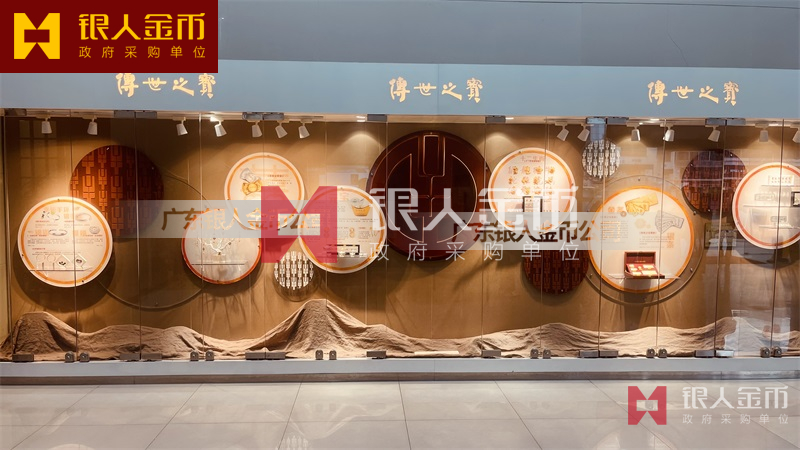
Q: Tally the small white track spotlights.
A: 14